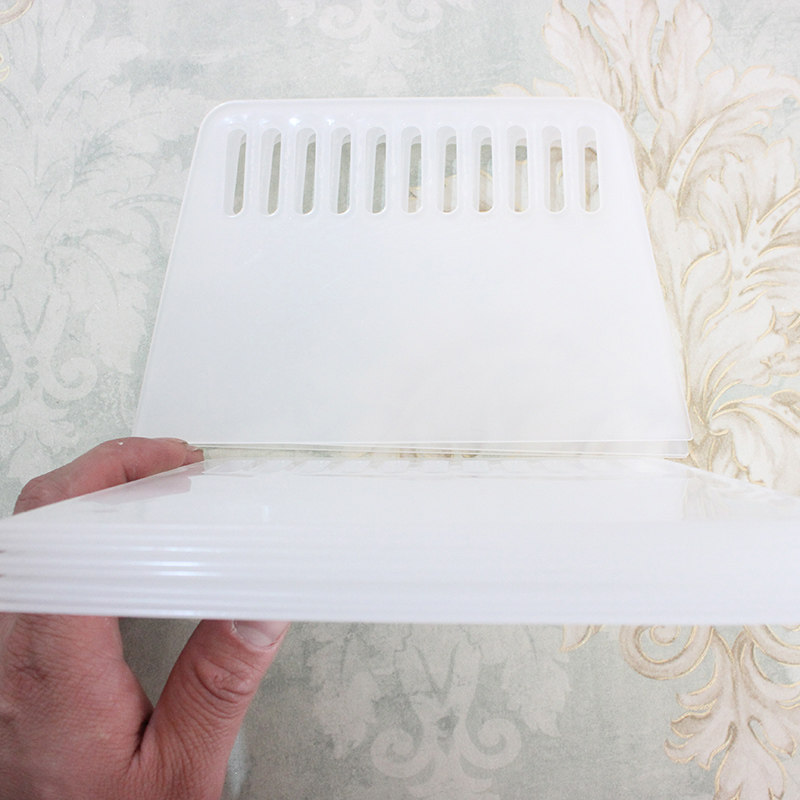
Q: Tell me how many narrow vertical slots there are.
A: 11